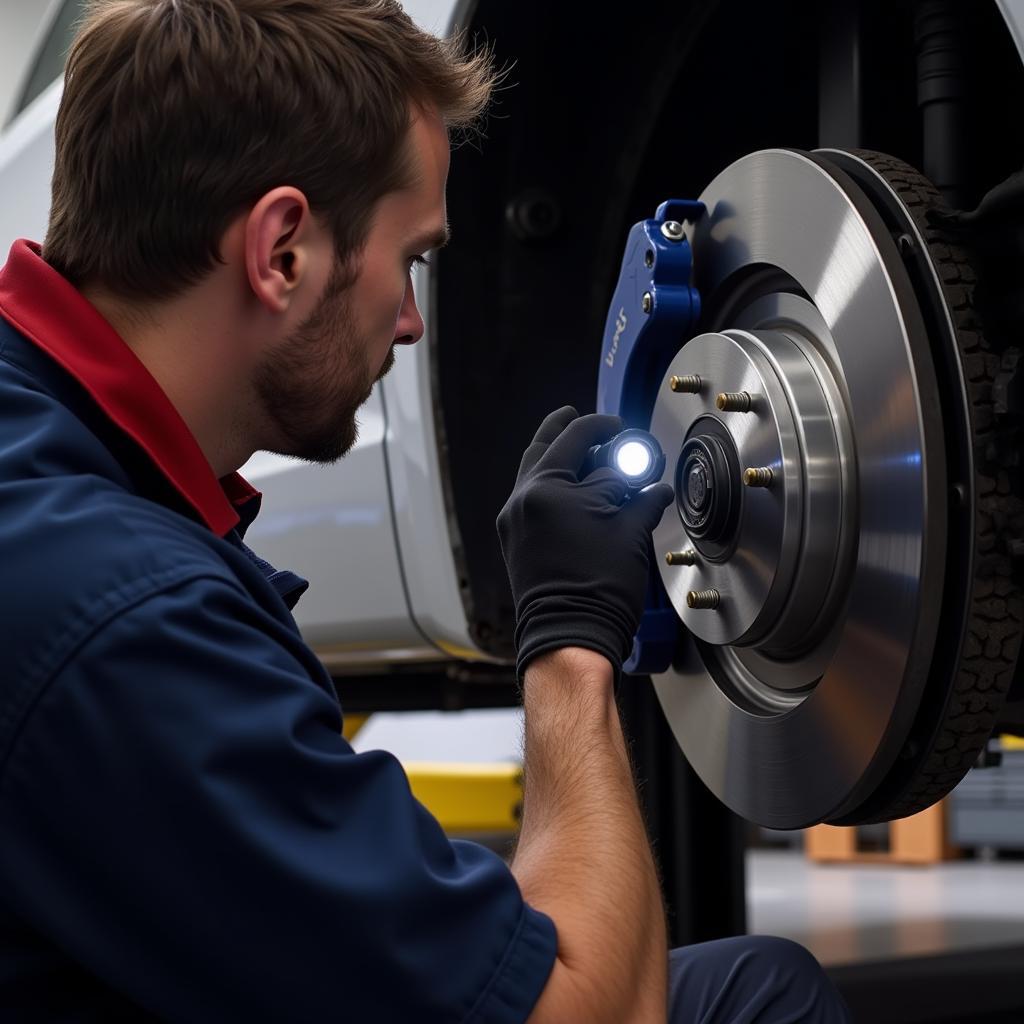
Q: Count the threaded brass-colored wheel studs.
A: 5